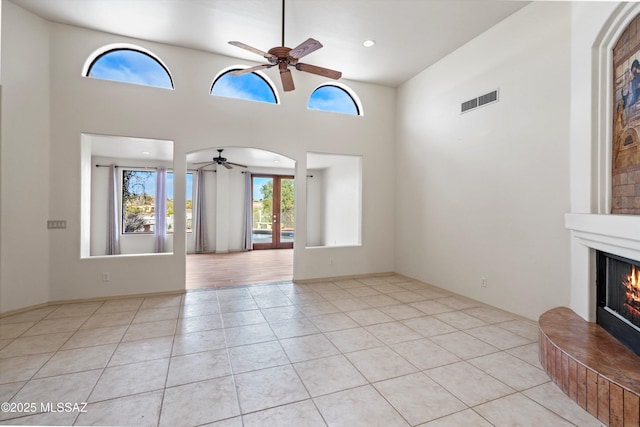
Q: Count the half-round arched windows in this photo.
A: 3